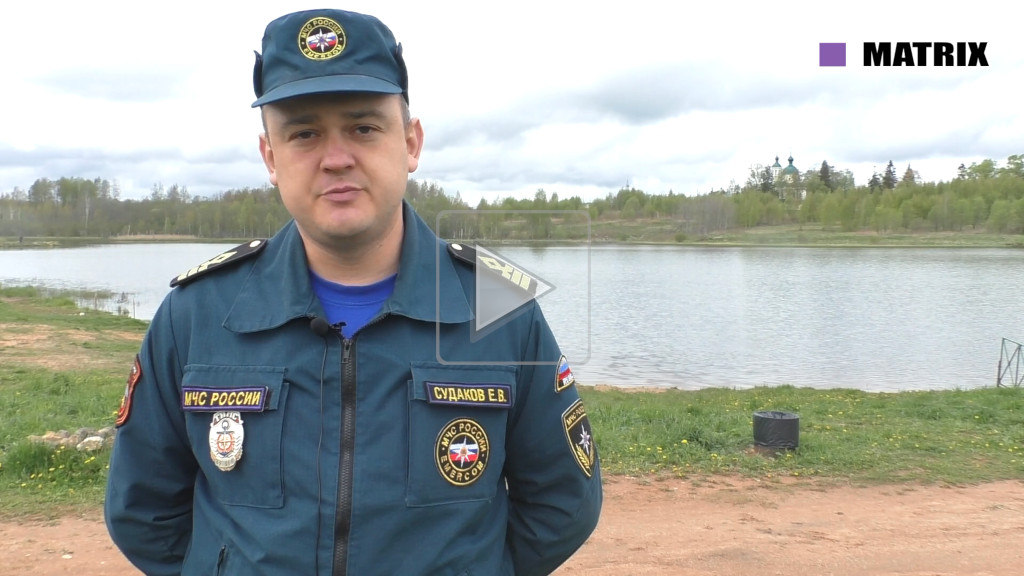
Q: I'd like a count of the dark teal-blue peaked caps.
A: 1